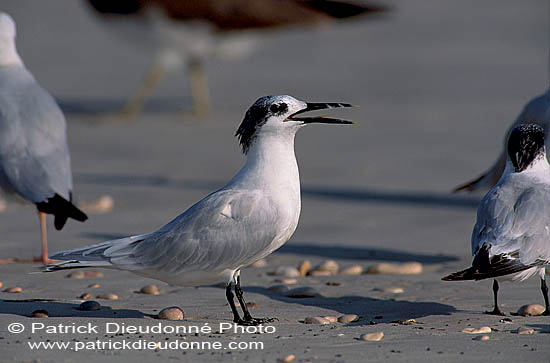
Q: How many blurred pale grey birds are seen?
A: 2